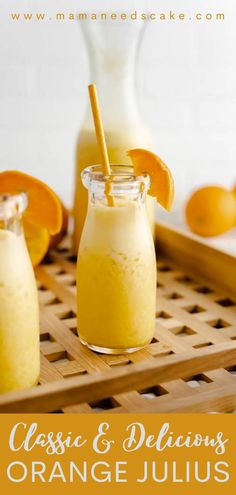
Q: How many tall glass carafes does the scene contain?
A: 1